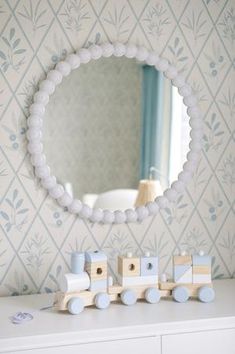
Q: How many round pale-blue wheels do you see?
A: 6